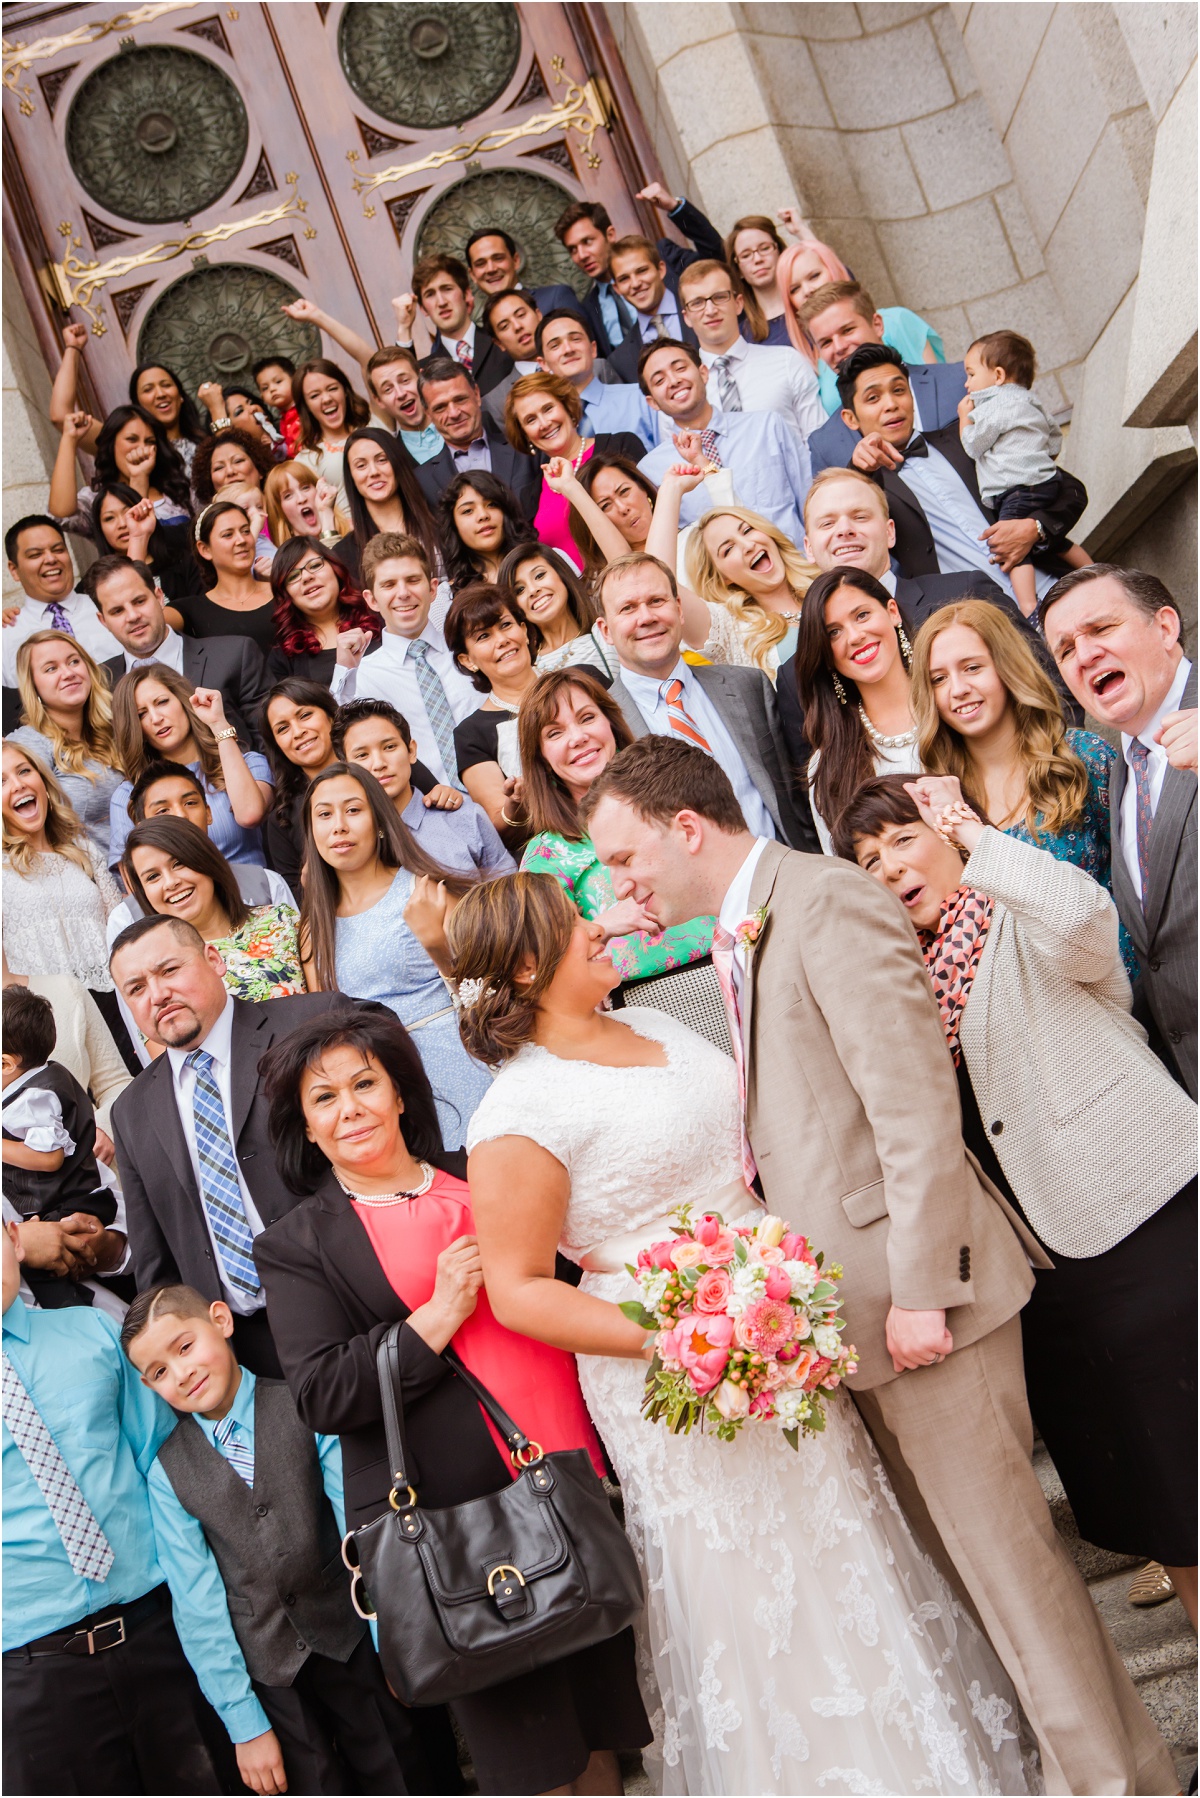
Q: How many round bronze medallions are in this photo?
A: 4